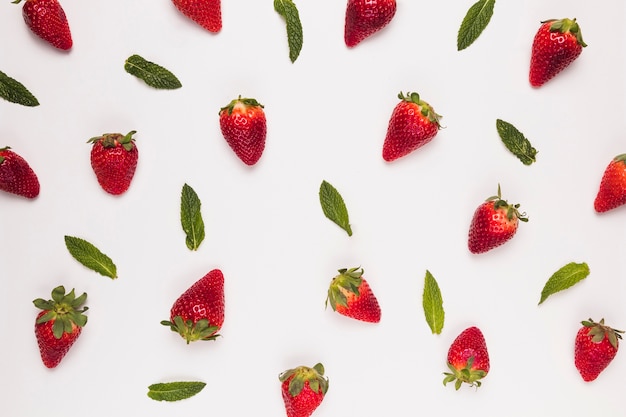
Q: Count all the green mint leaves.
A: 11